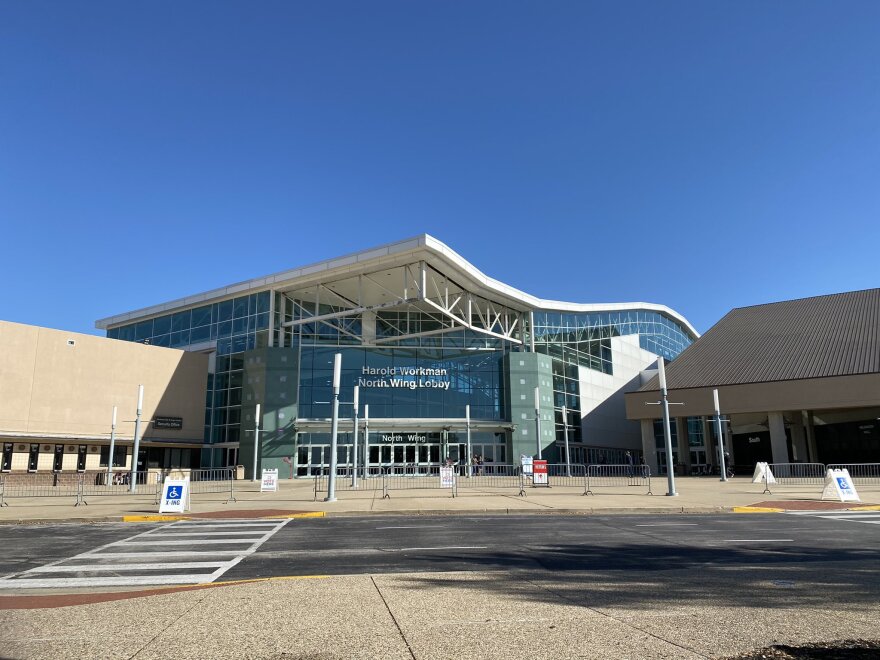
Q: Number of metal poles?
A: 11